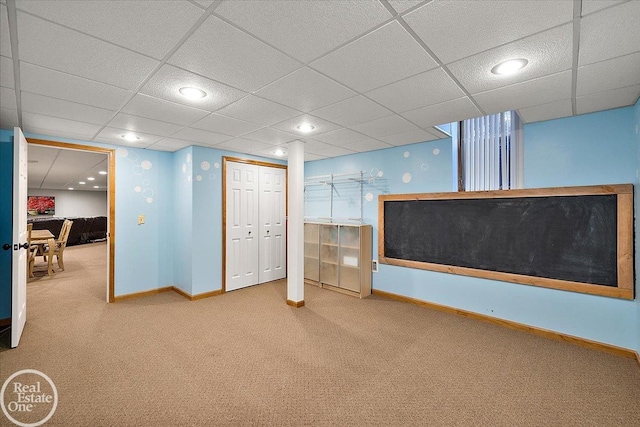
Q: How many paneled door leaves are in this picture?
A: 3